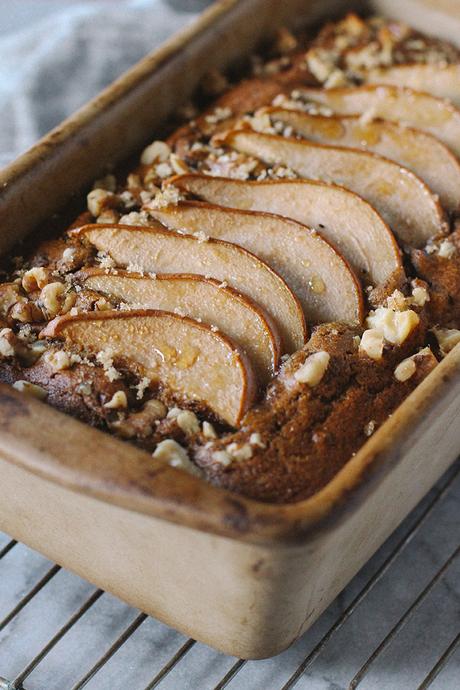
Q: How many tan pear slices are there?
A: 9